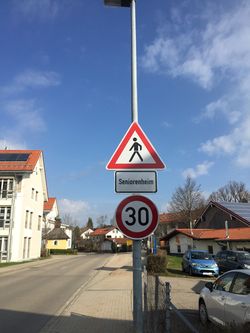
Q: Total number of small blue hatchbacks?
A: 1